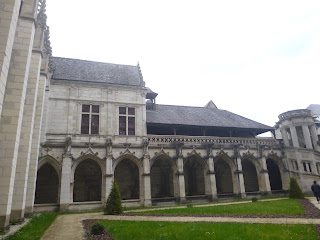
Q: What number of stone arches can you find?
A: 8